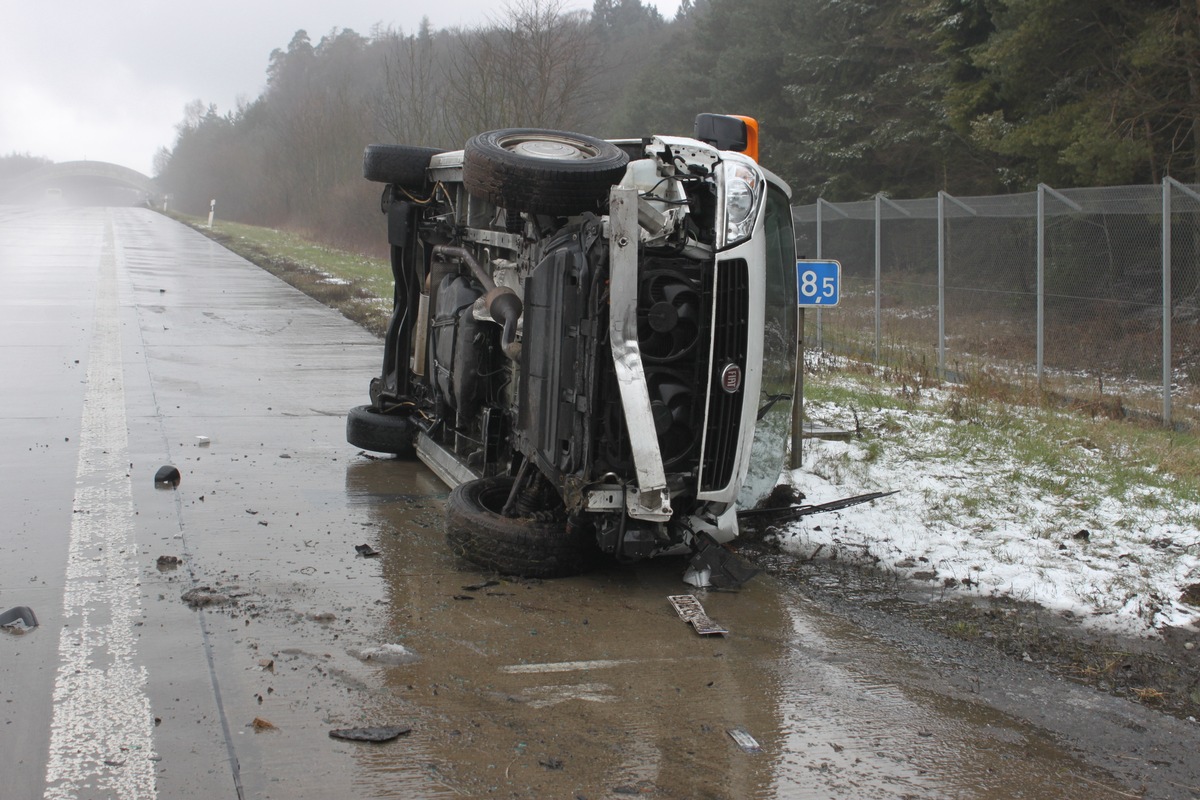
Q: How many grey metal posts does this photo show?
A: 5